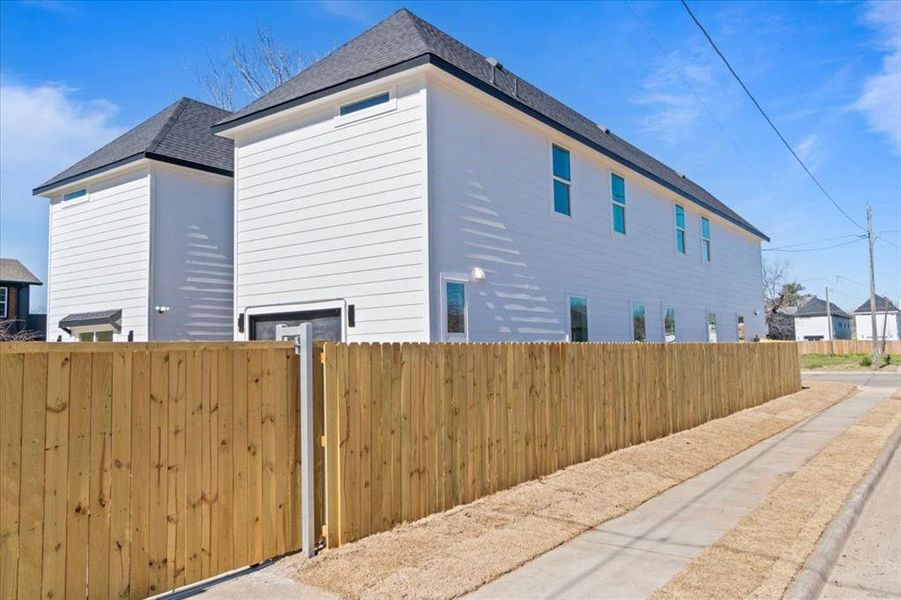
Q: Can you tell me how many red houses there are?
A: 0